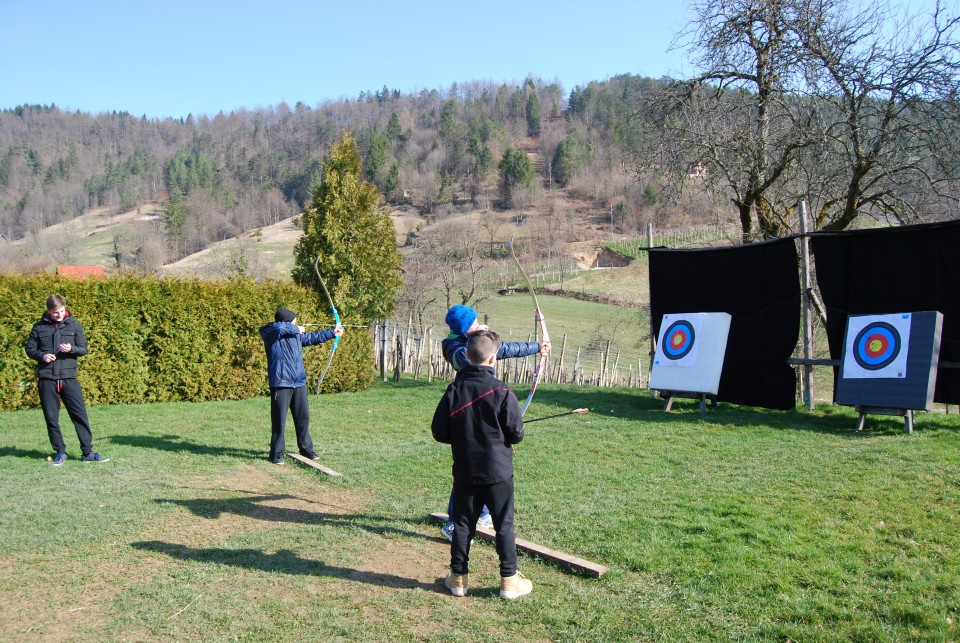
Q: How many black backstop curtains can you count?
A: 2